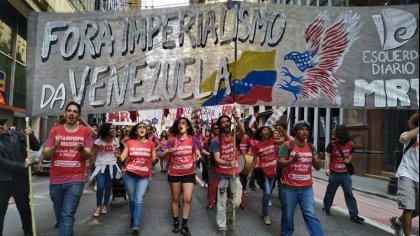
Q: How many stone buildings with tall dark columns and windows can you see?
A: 1